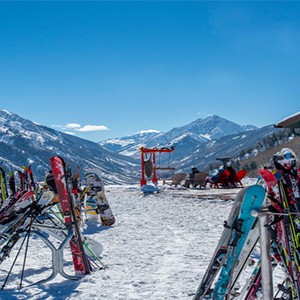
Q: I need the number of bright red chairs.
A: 2